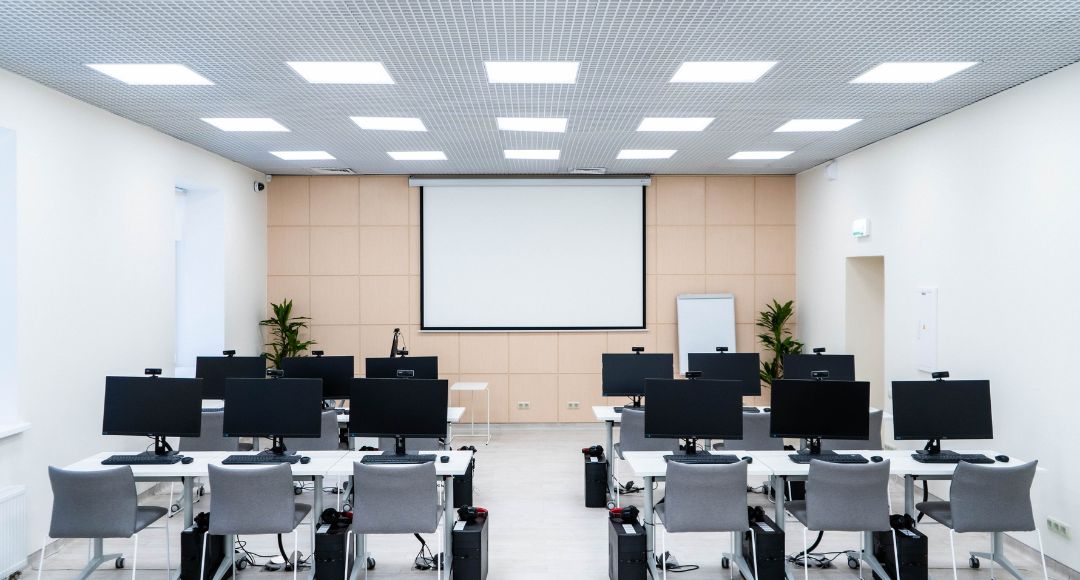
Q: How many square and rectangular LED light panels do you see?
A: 15